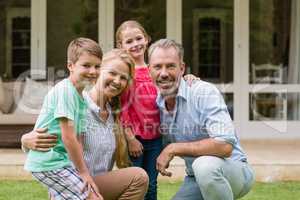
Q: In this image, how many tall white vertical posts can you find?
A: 4